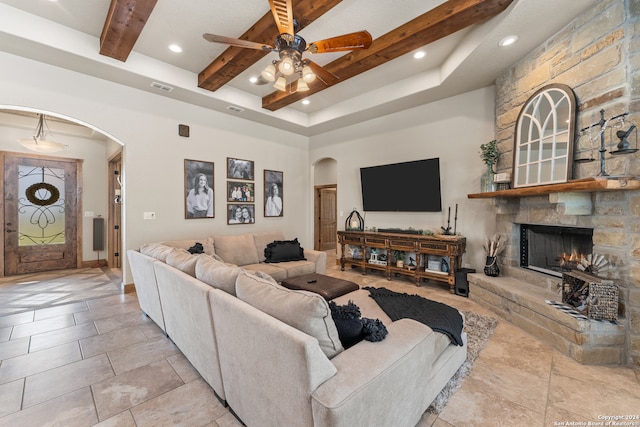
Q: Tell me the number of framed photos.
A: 5